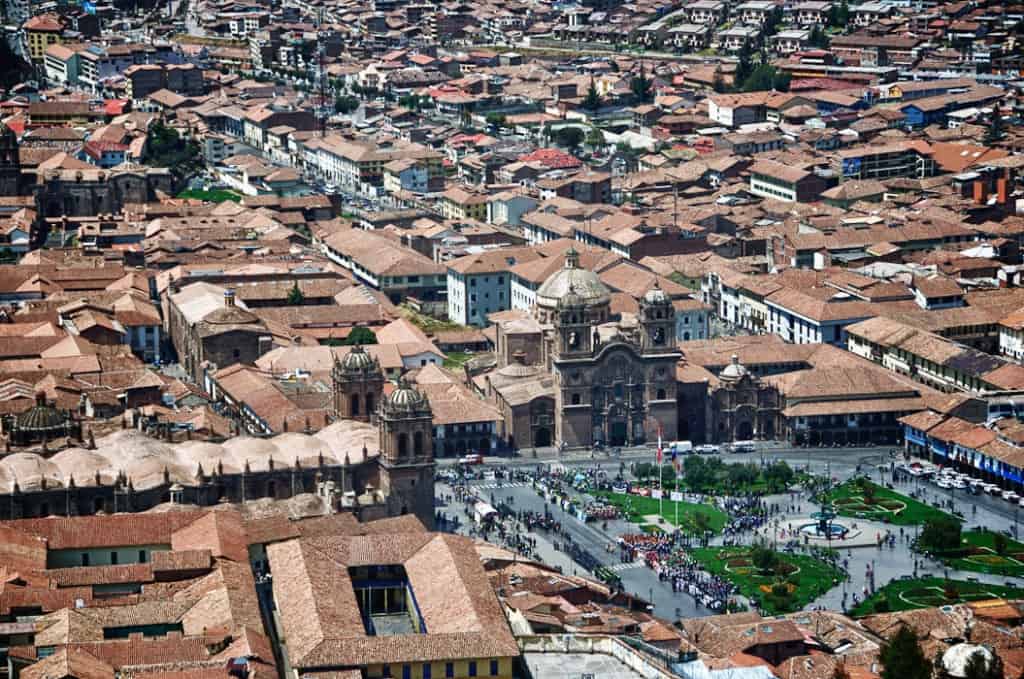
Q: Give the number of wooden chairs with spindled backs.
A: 0